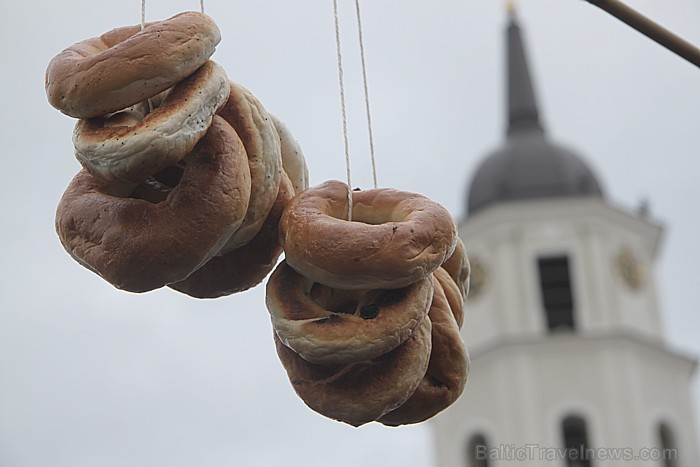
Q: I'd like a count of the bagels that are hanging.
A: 12